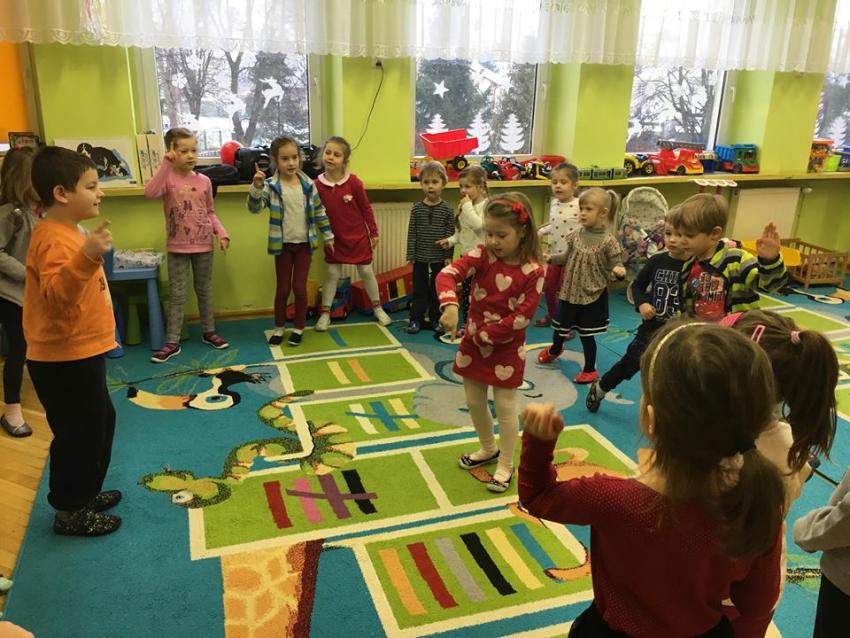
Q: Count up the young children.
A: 15